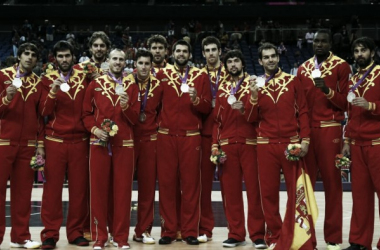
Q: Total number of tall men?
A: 12